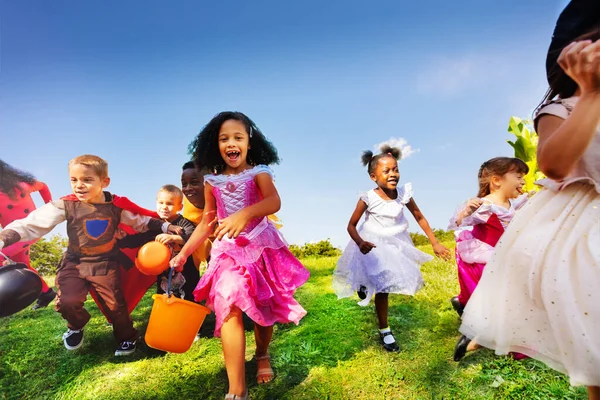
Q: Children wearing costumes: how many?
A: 8